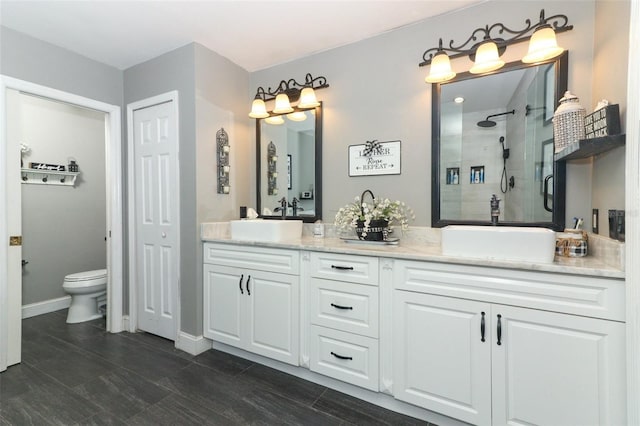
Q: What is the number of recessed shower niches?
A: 2